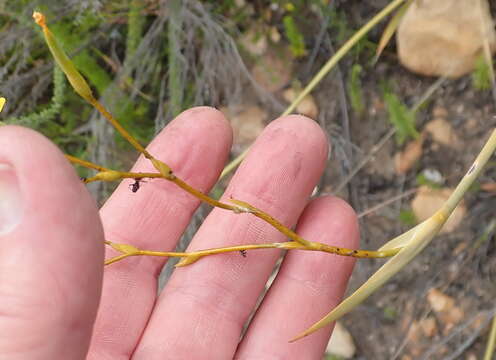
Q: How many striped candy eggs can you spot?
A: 0